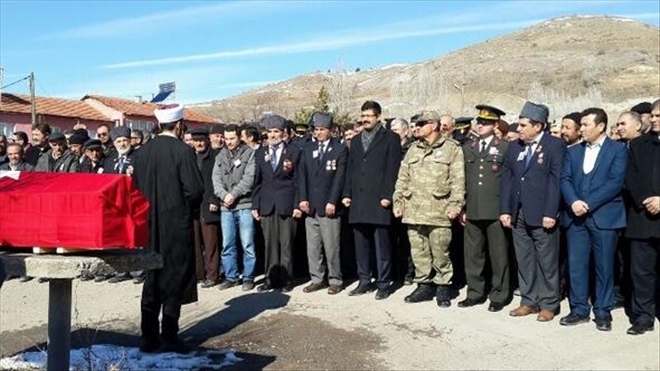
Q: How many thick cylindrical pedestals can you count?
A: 1